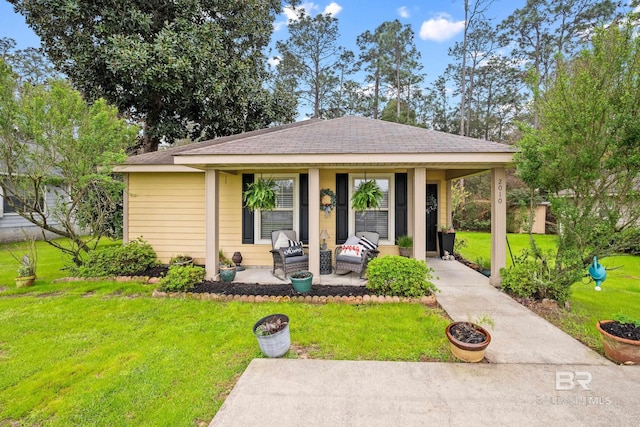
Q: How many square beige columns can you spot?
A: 4